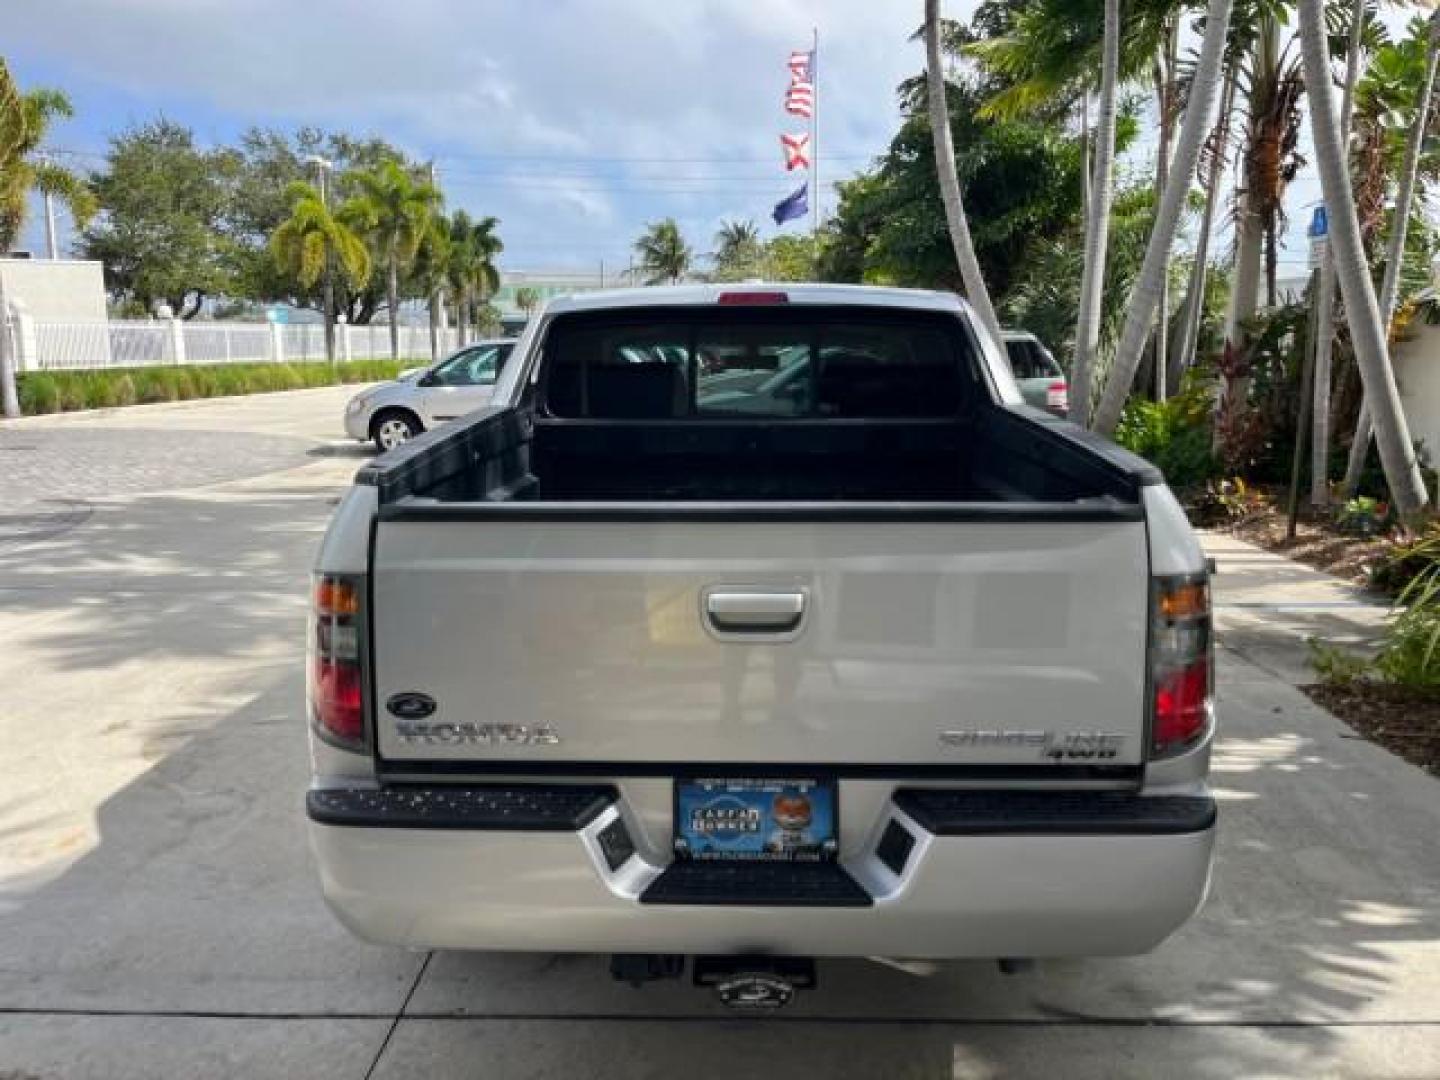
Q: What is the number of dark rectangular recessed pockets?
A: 2